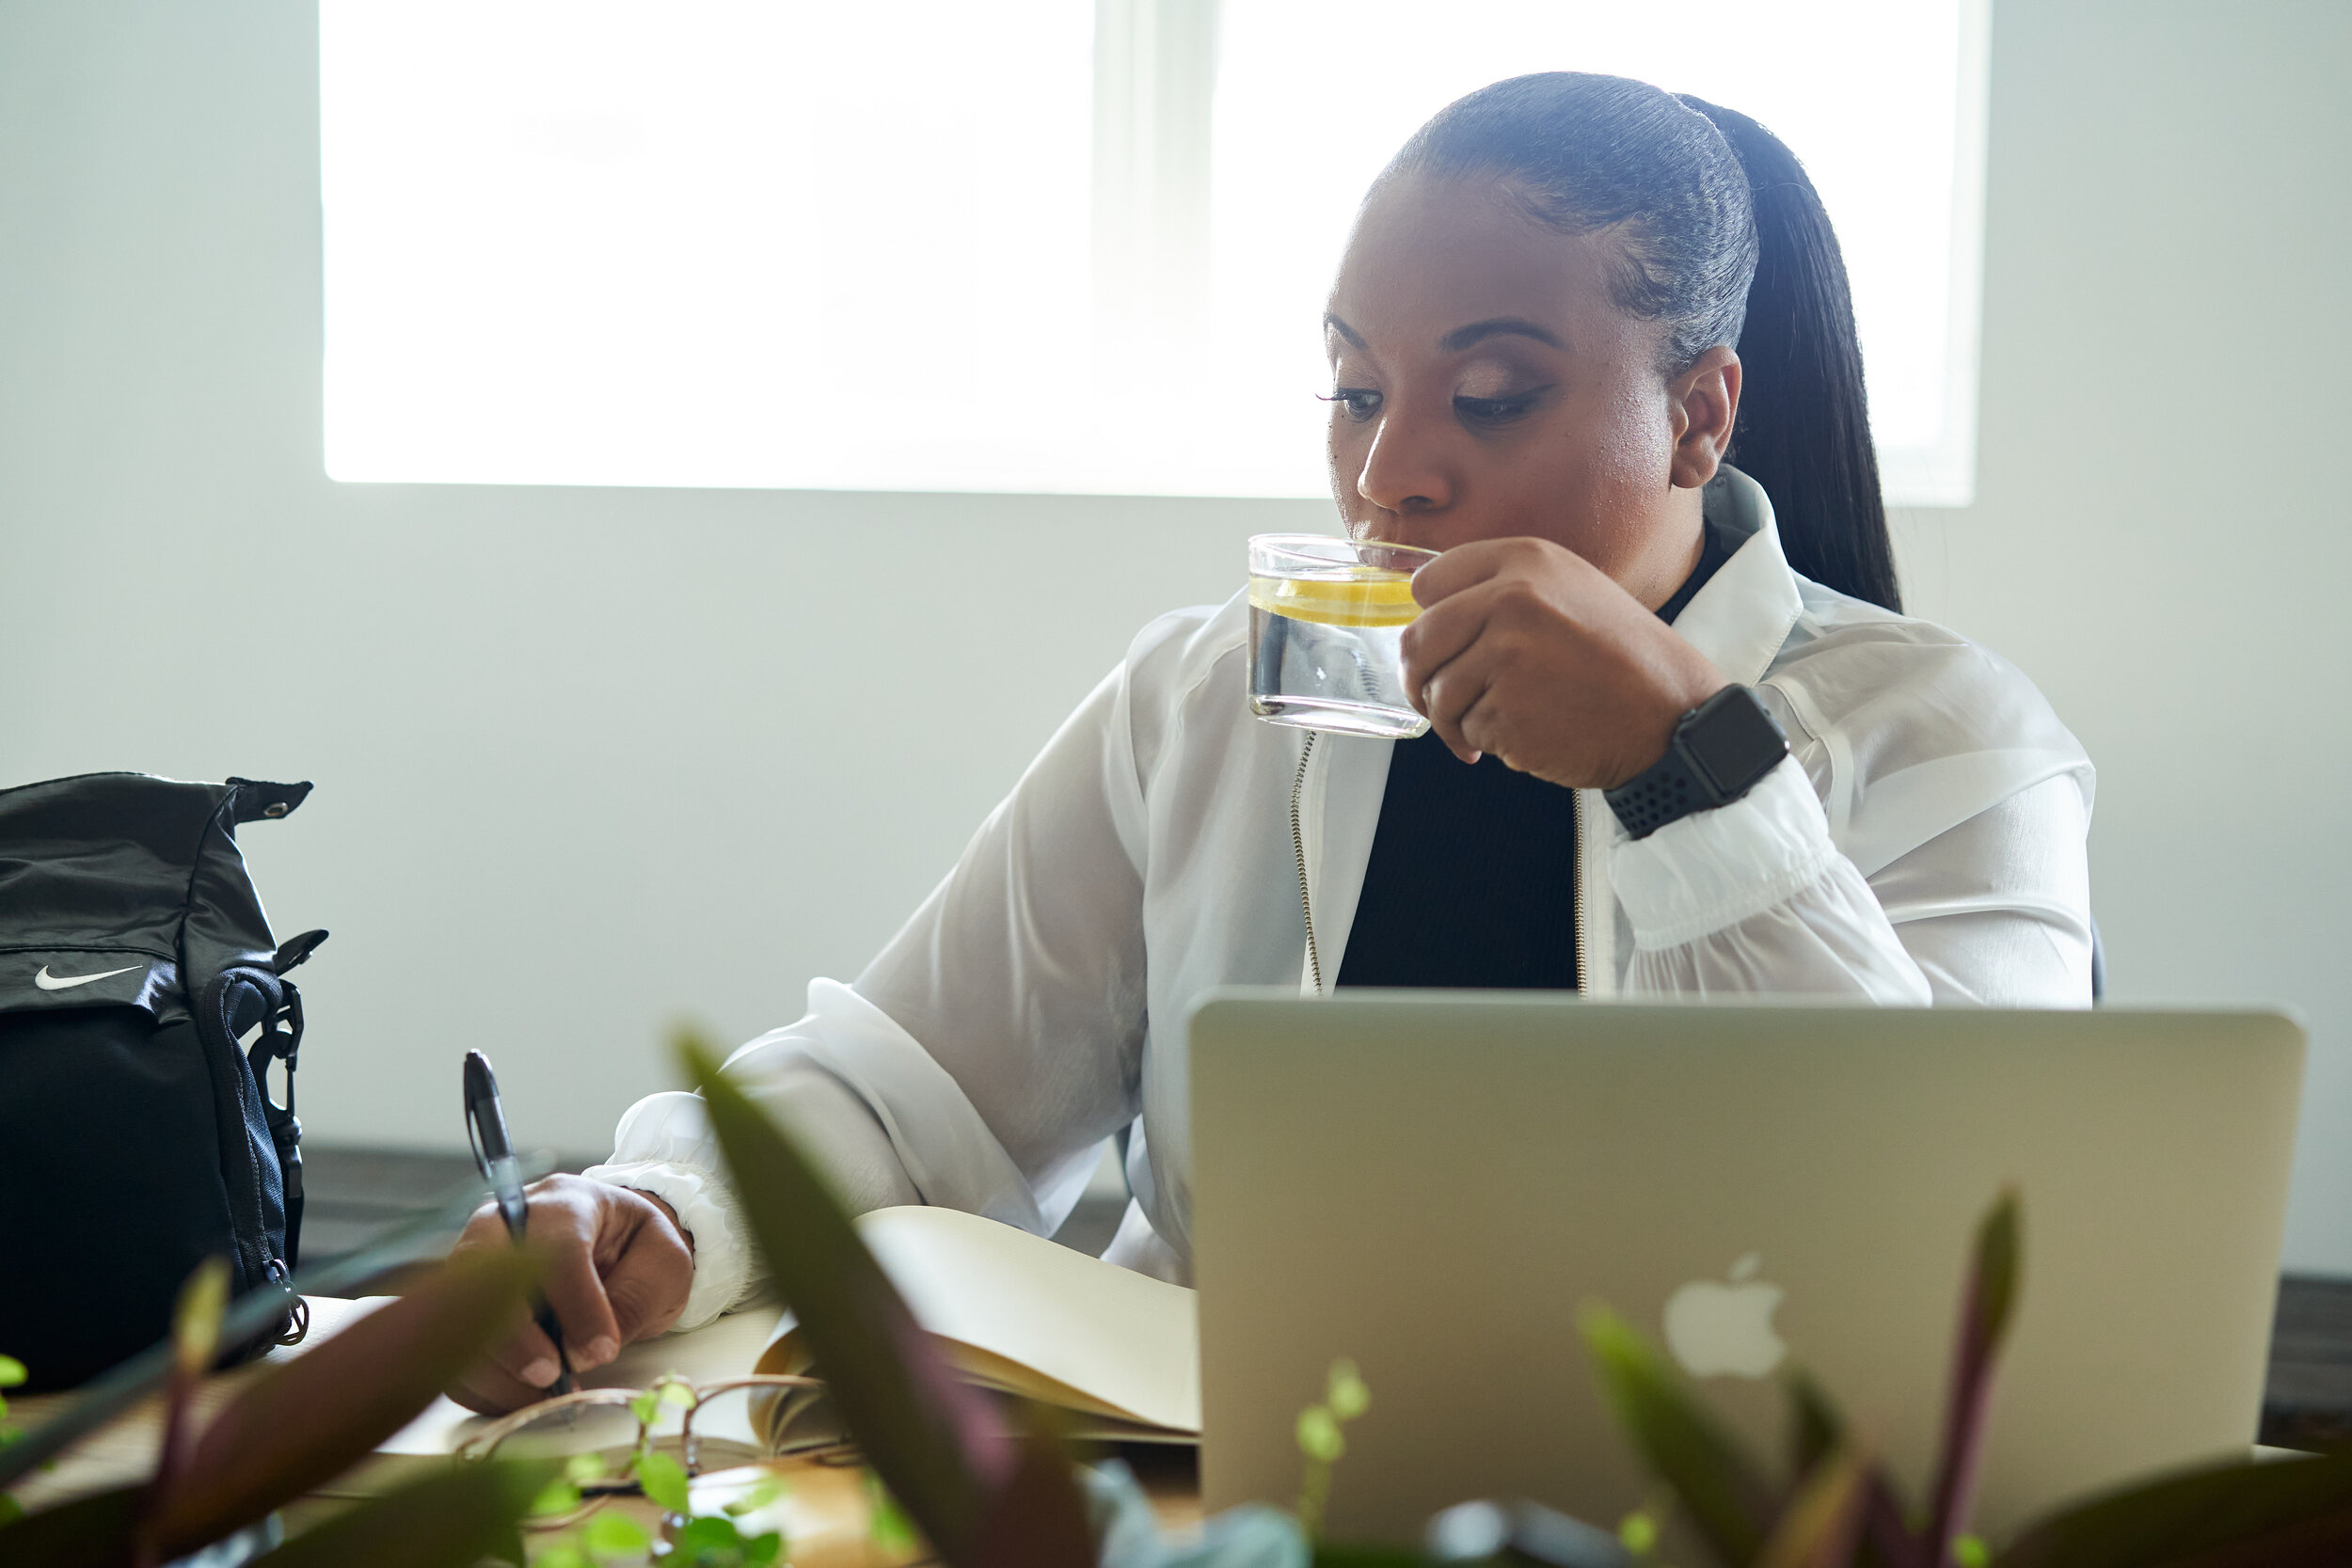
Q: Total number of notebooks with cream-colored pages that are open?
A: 1